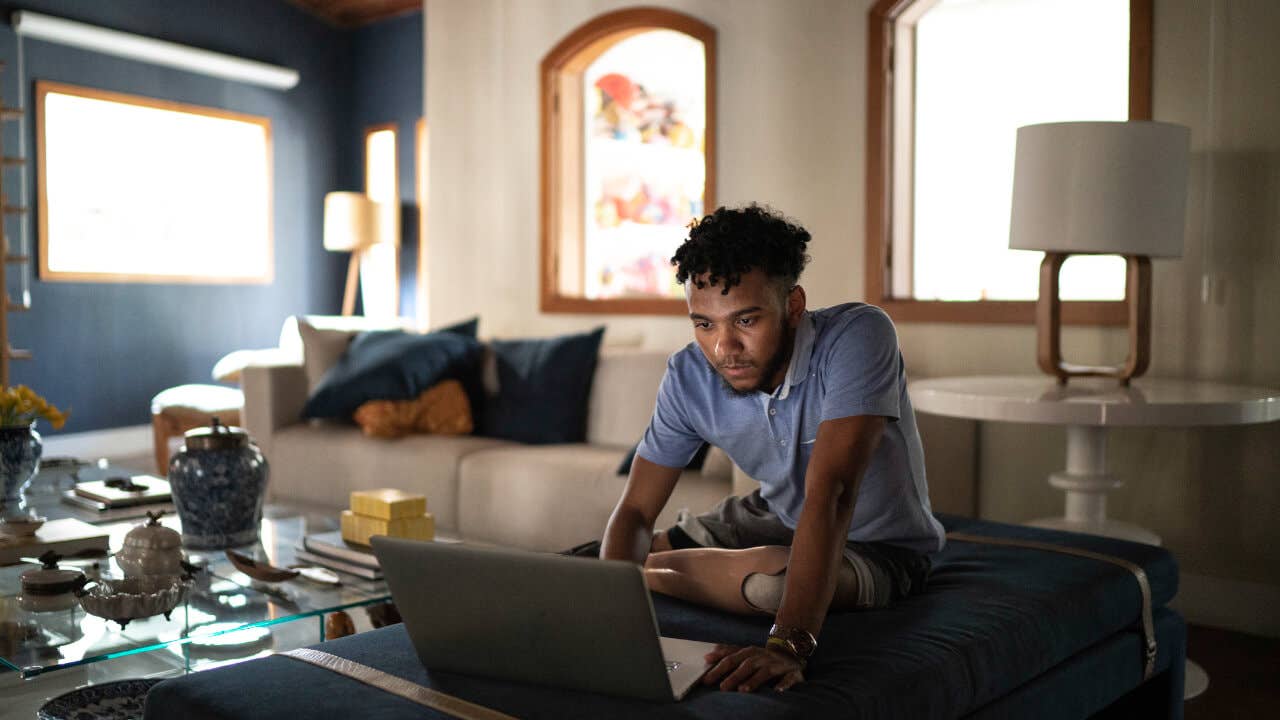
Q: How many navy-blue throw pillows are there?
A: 4